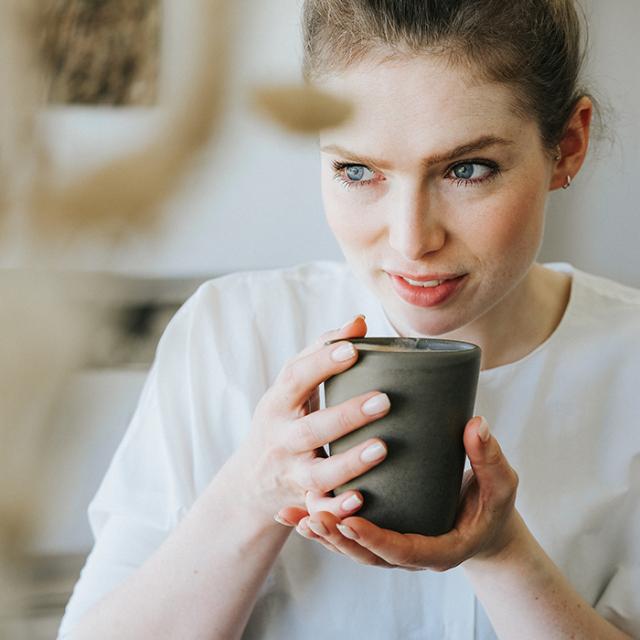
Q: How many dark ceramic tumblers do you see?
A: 1